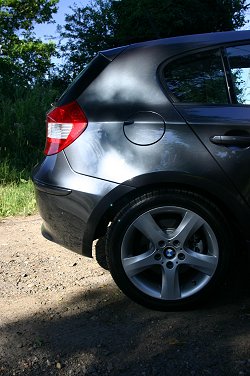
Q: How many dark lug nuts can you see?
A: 5